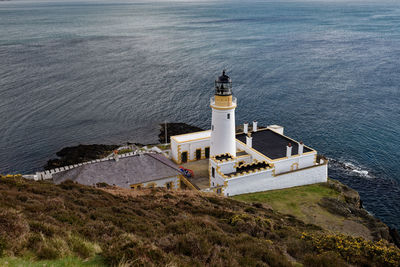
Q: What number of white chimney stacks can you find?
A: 5